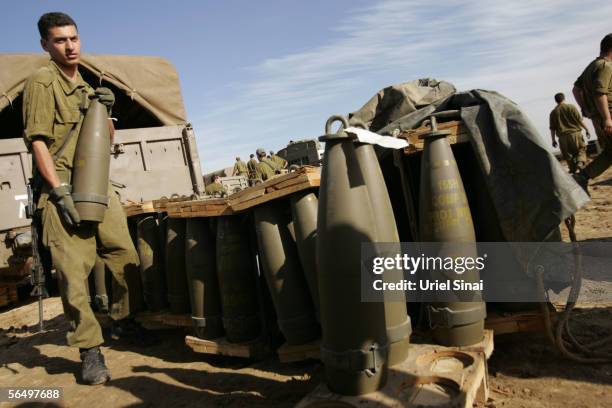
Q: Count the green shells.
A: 11